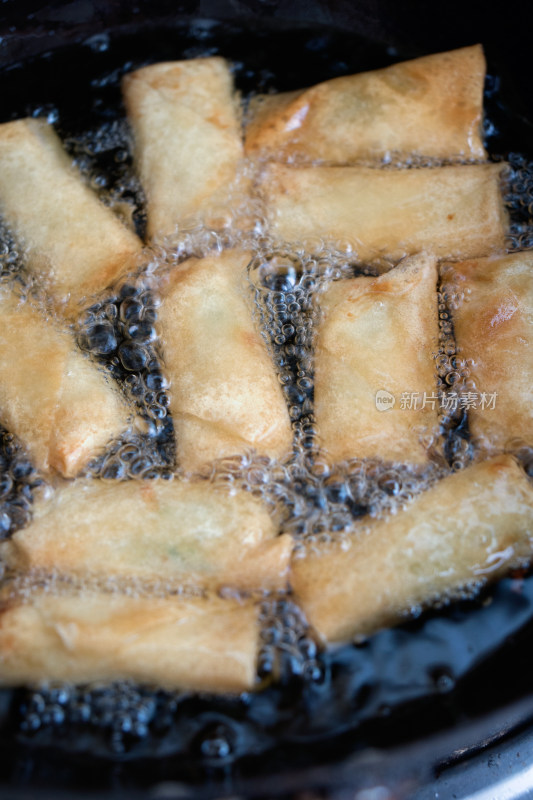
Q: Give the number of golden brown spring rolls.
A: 11